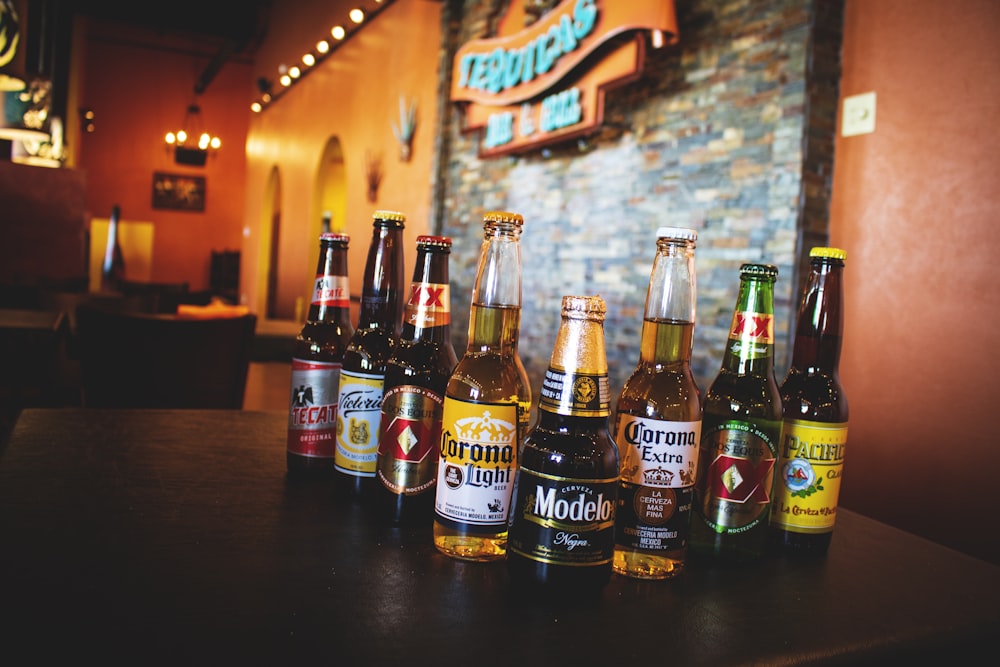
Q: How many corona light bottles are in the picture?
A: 1